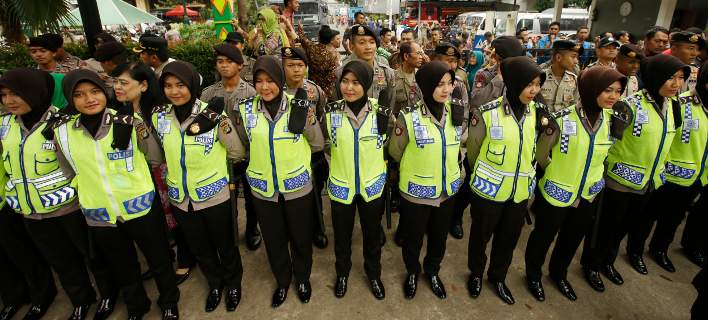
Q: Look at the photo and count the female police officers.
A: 10